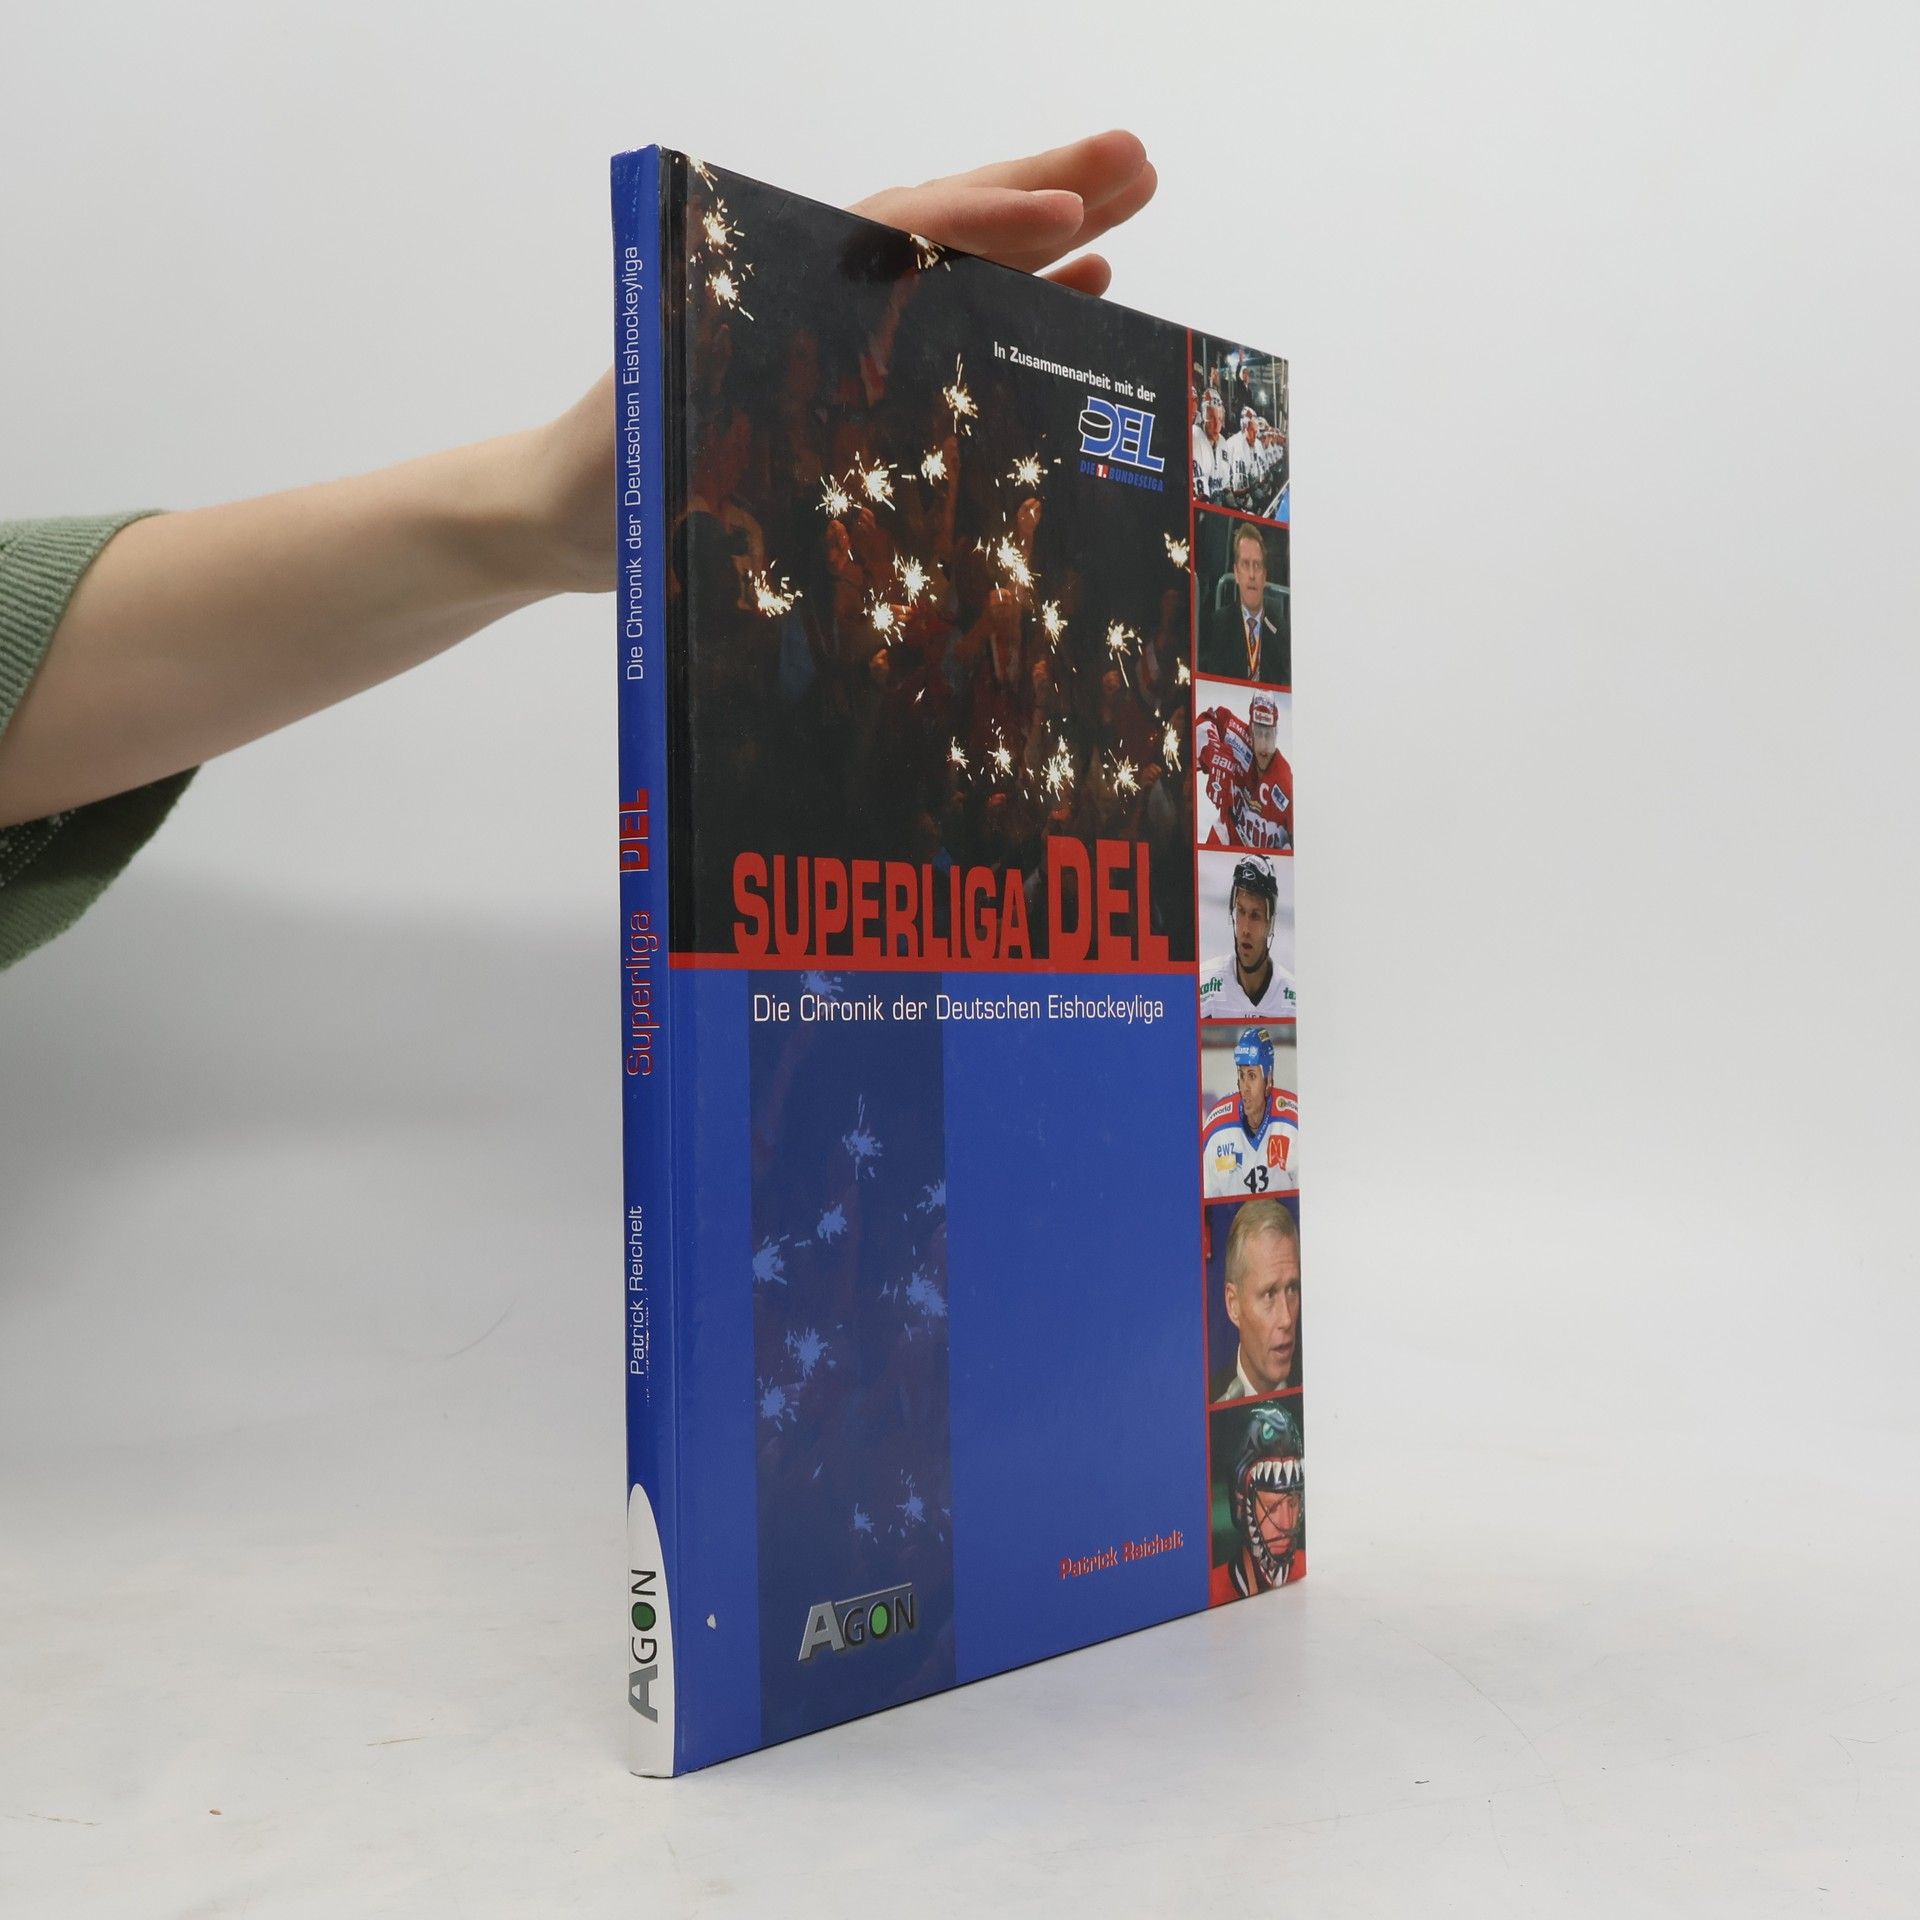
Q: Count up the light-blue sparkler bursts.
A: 10